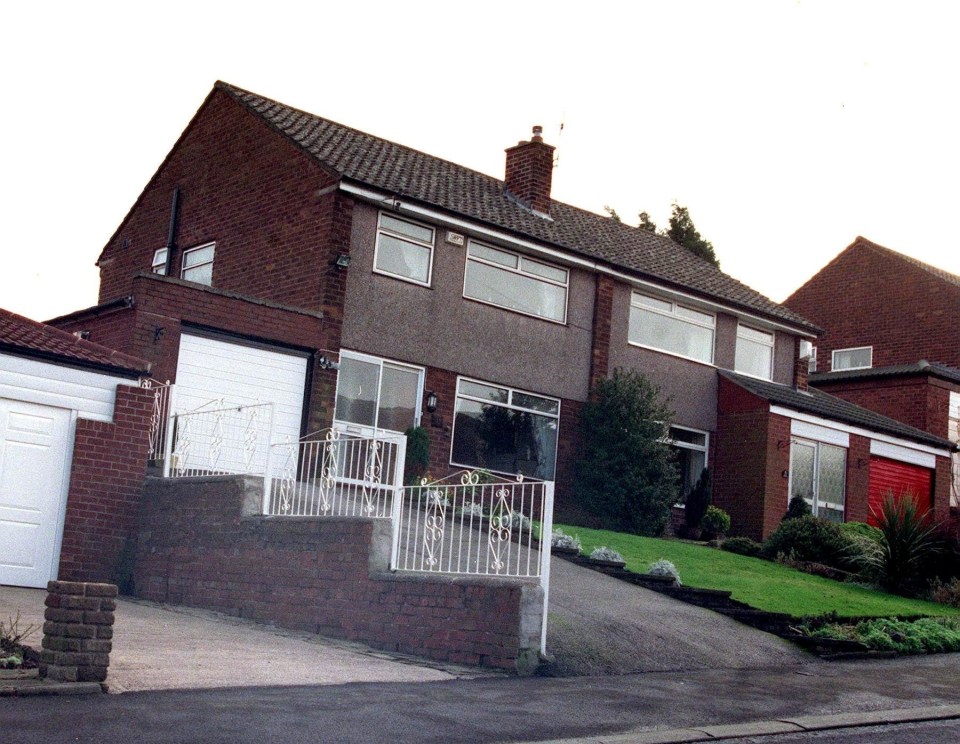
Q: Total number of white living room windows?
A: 2